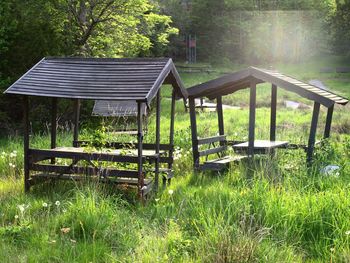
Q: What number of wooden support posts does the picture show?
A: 12